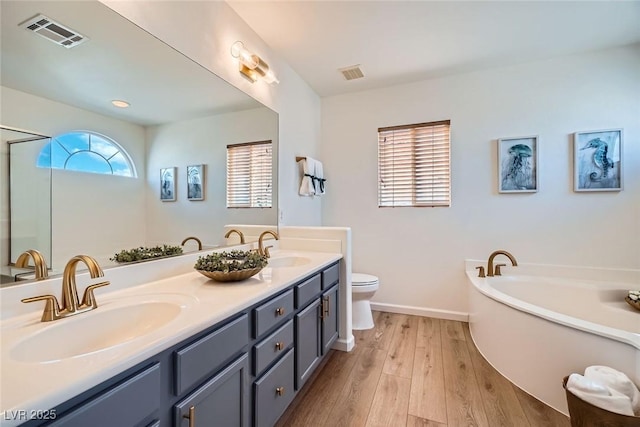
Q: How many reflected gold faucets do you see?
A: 3